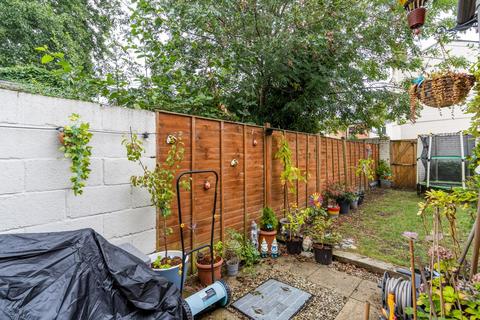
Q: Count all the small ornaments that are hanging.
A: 4